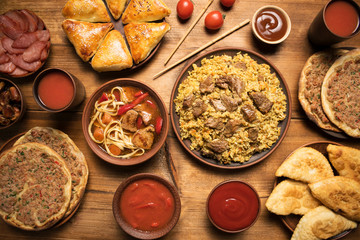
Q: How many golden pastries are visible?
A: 11